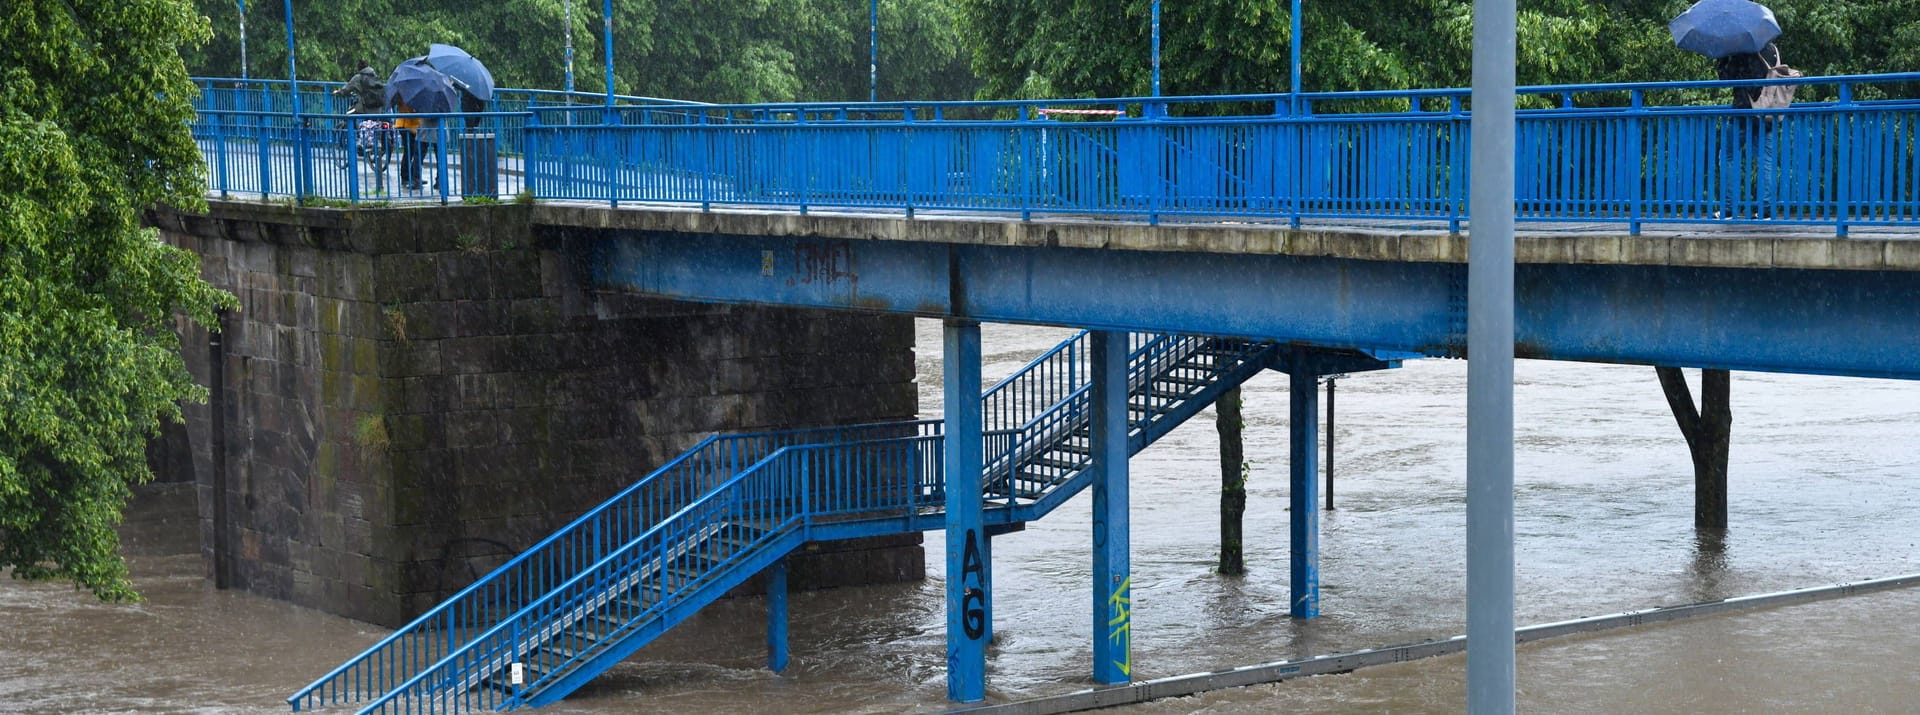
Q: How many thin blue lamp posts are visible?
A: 7